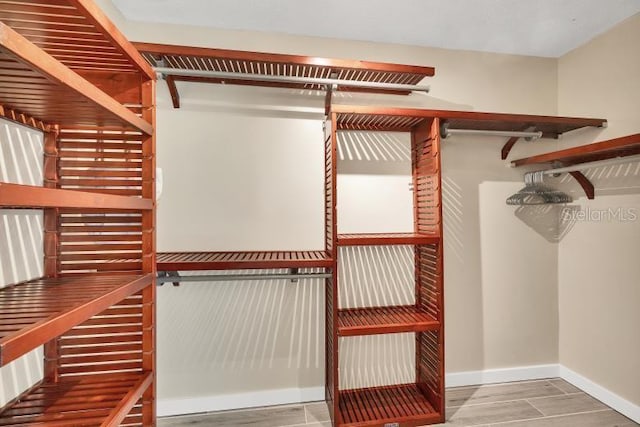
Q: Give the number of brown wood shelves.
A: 12